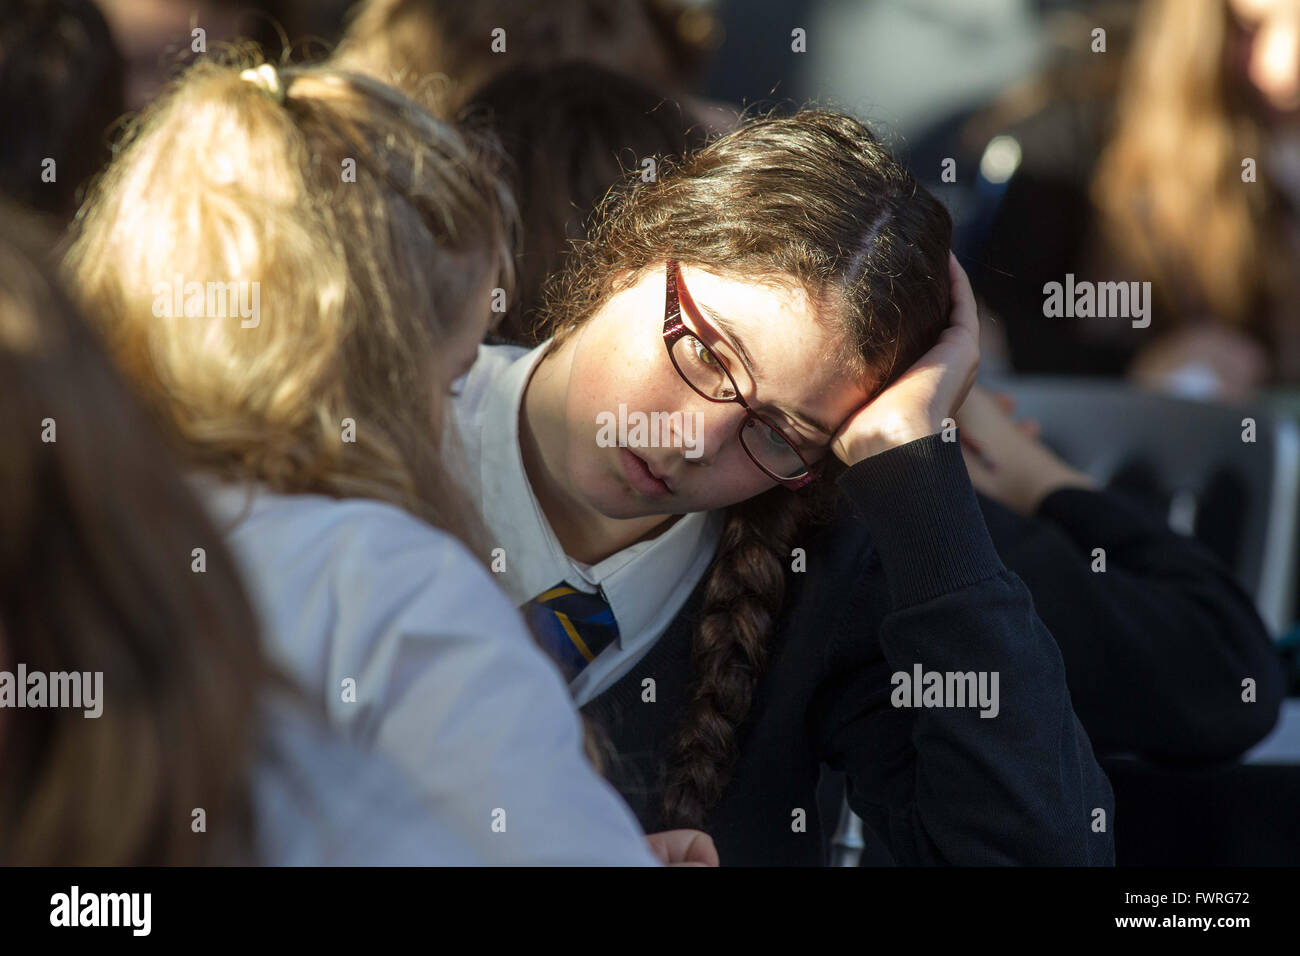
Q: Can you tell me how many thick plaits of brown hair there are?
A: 1